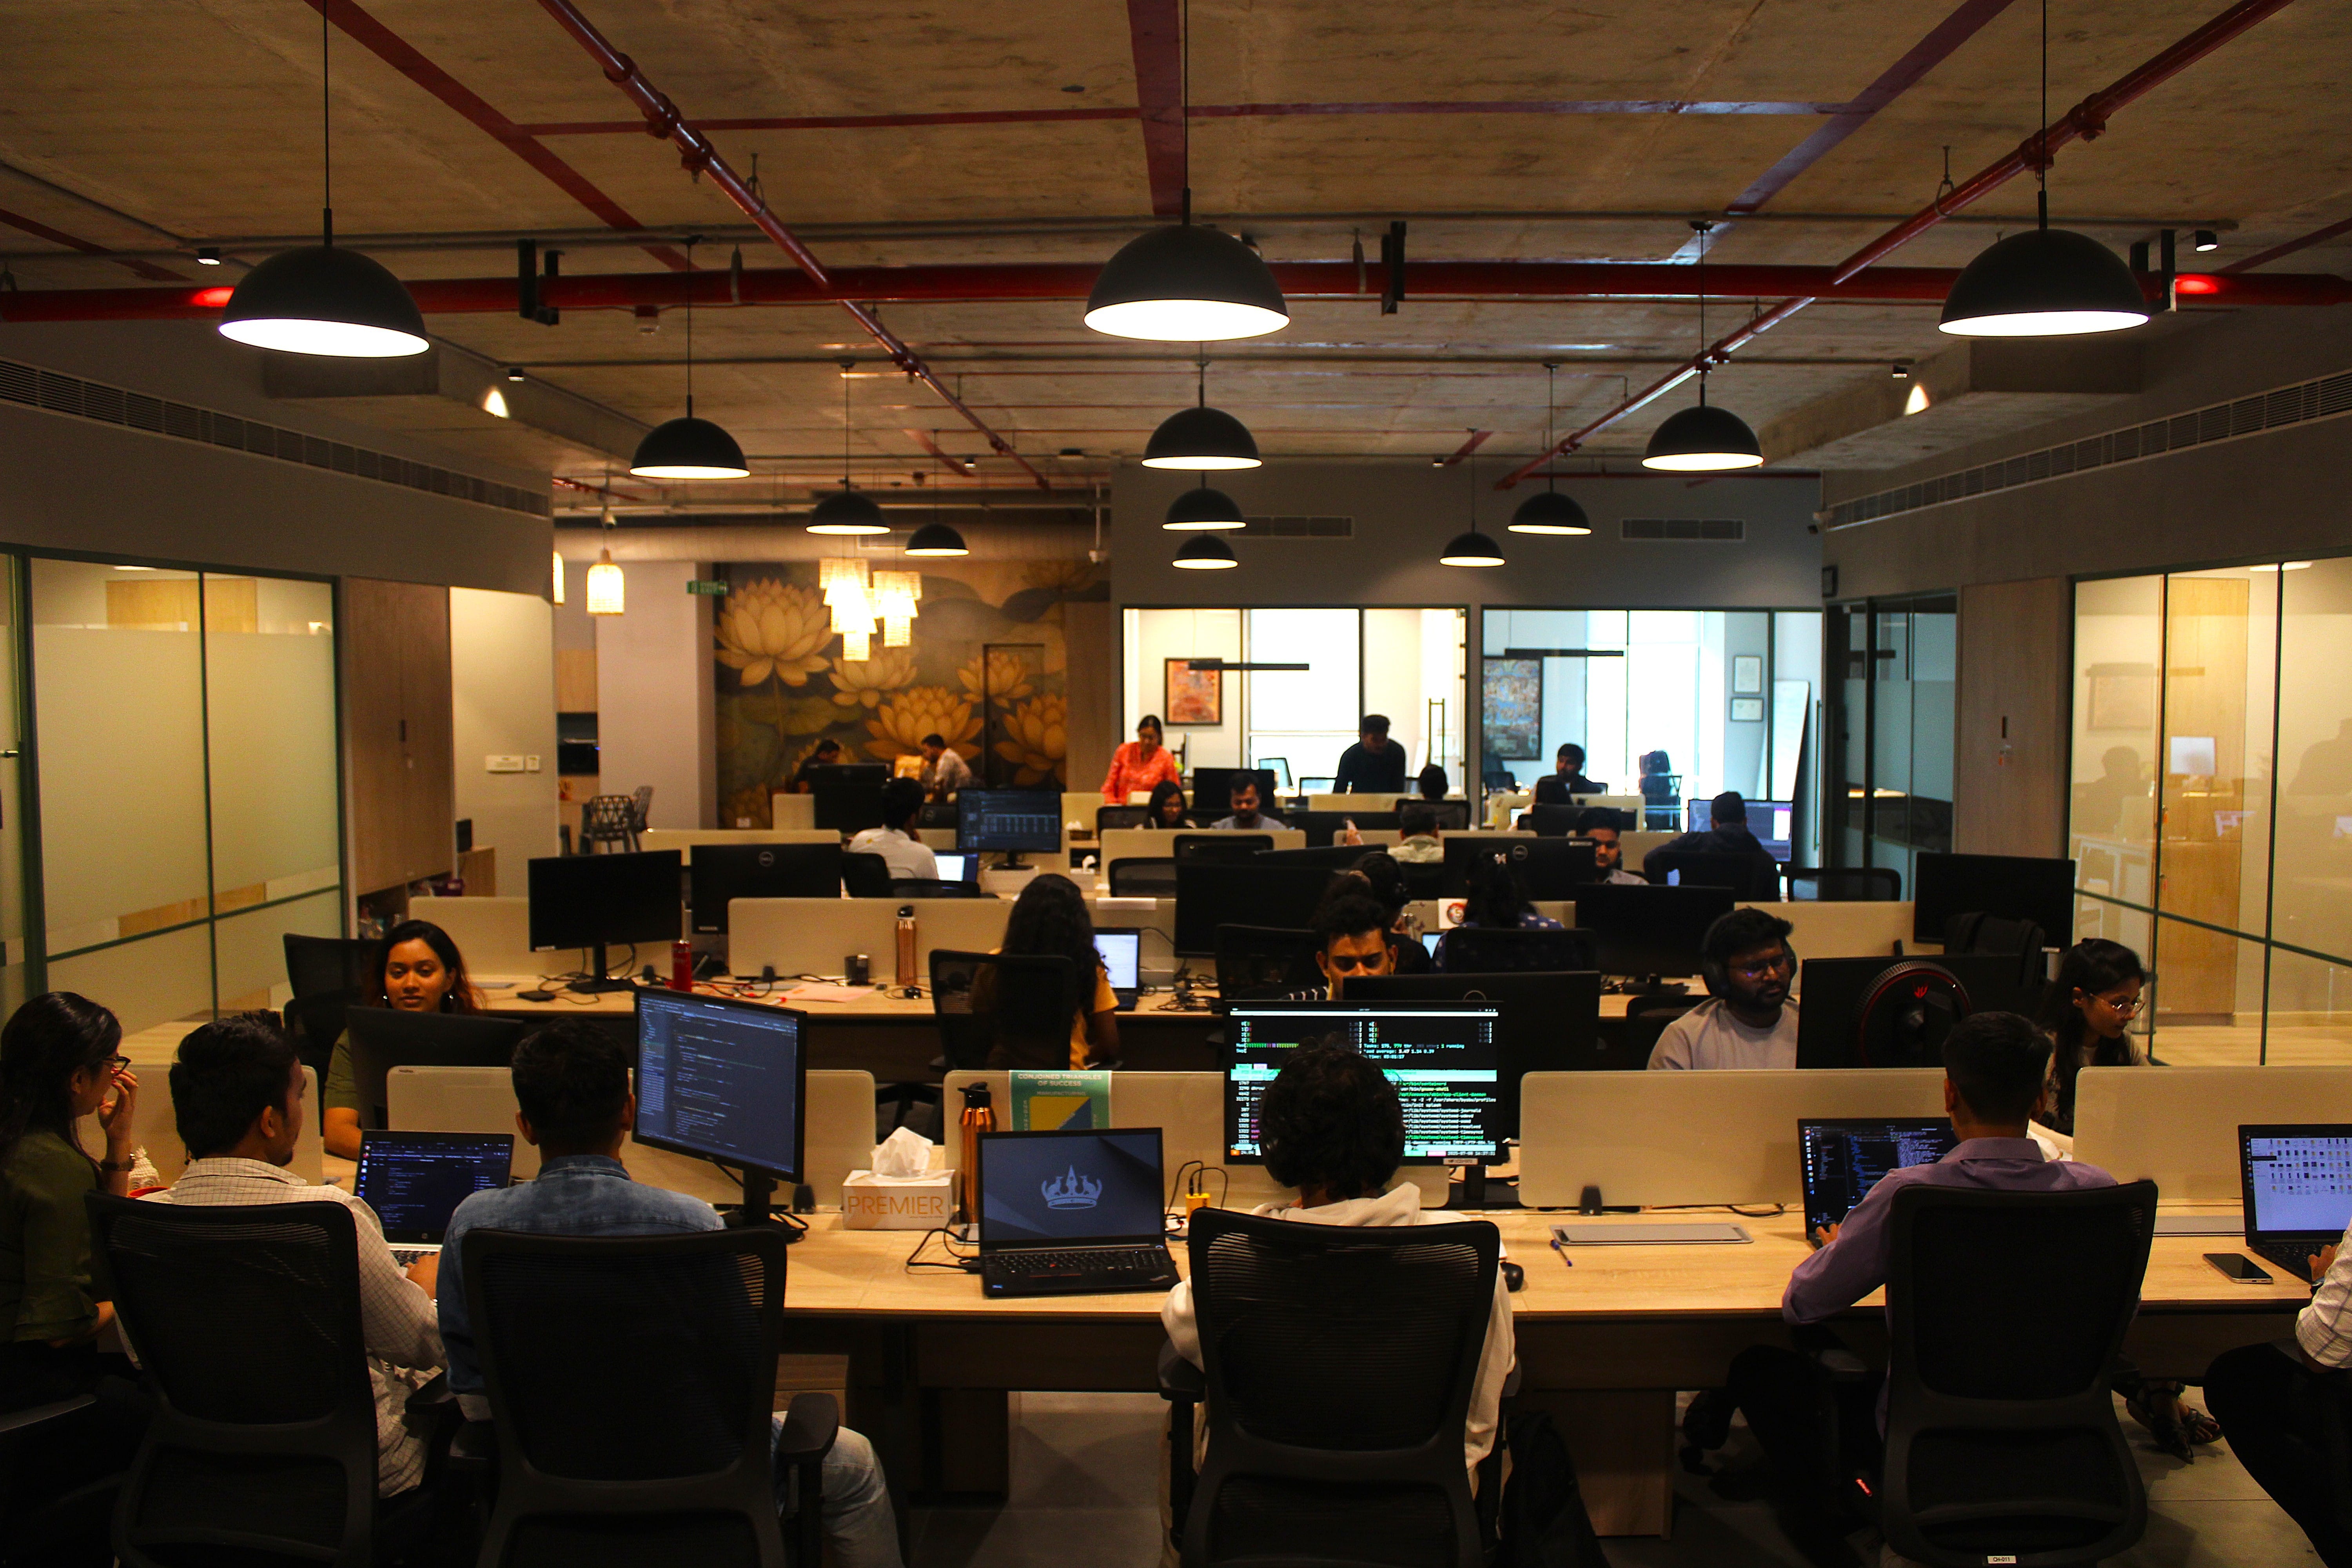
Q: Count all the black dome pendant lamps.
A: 12